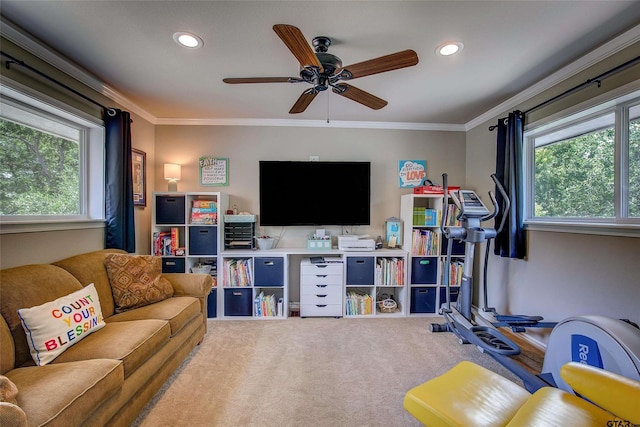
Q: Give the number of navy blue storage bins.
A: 11